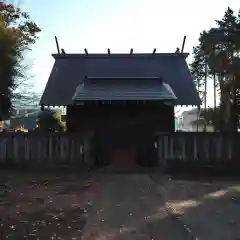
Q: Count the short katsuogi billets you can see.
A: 6